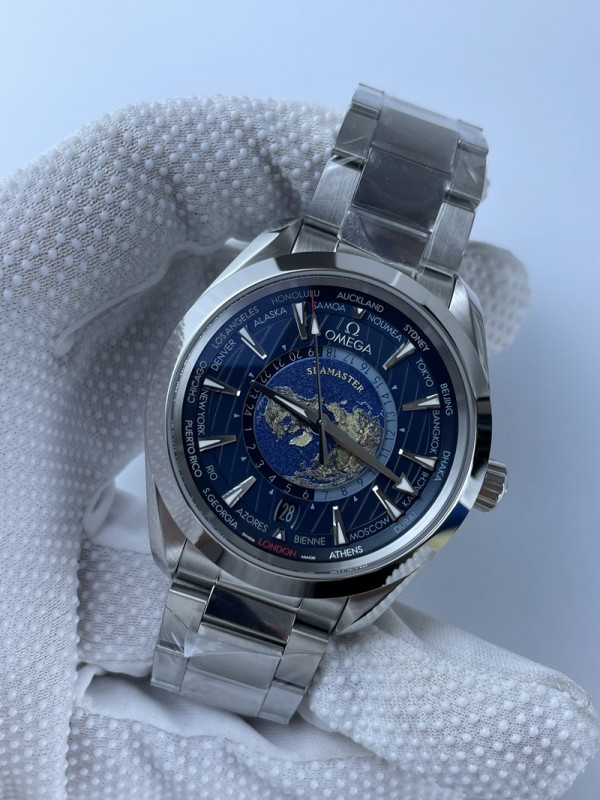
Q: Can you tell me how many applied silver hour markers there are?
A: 12